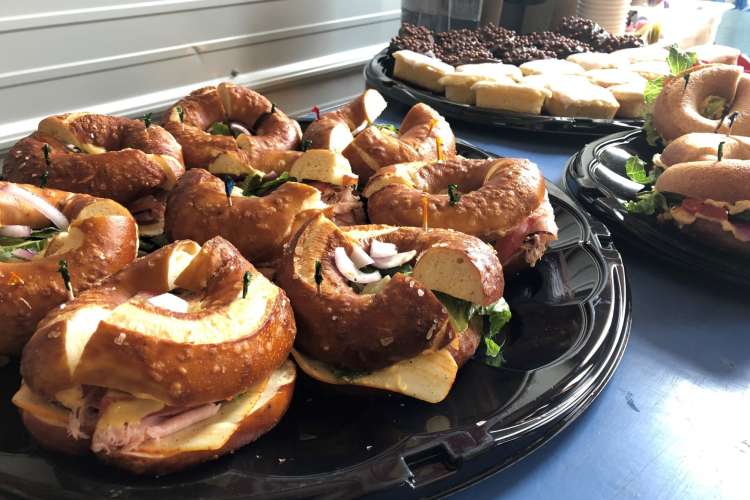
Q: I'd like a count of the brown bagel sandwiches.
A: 8